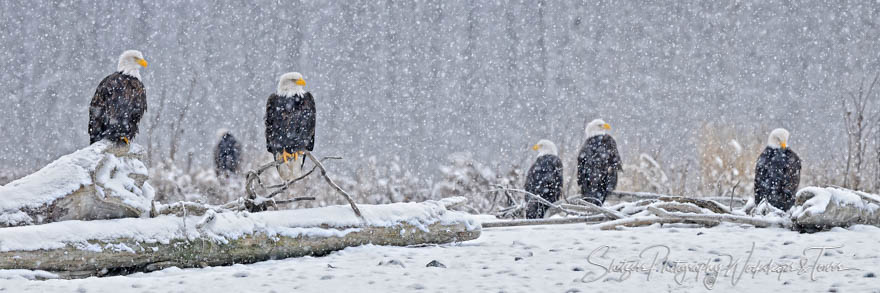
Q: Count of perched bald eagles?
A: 6